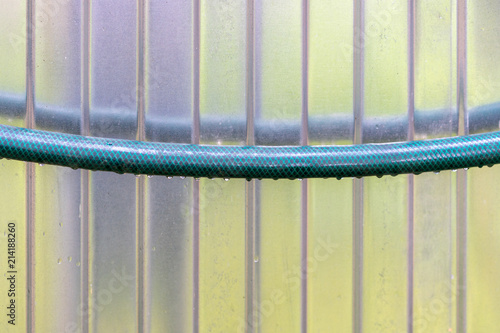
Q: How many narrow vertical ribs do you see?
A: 9